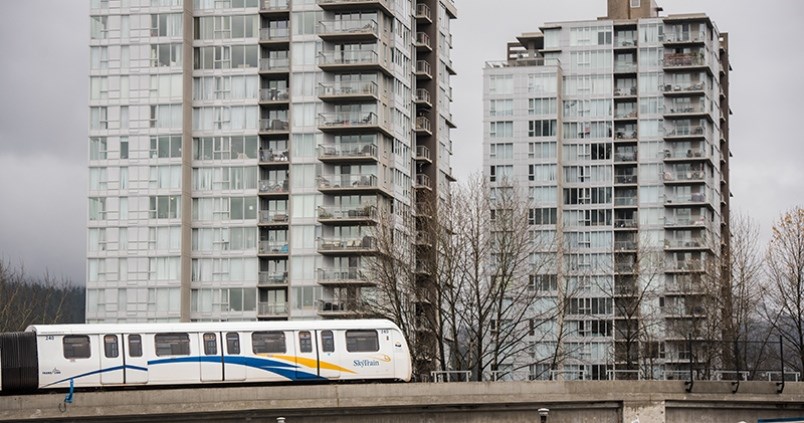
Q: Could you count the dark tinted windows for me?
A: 10